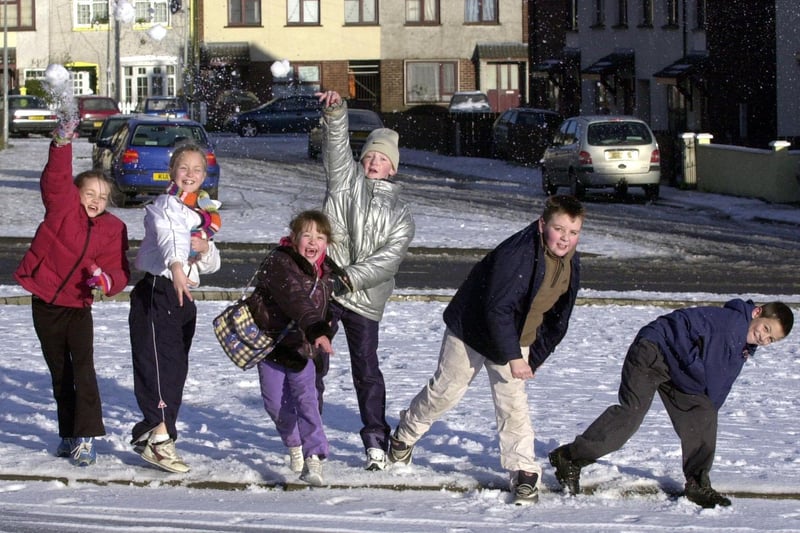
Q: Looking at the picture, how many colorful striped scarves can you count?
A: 1